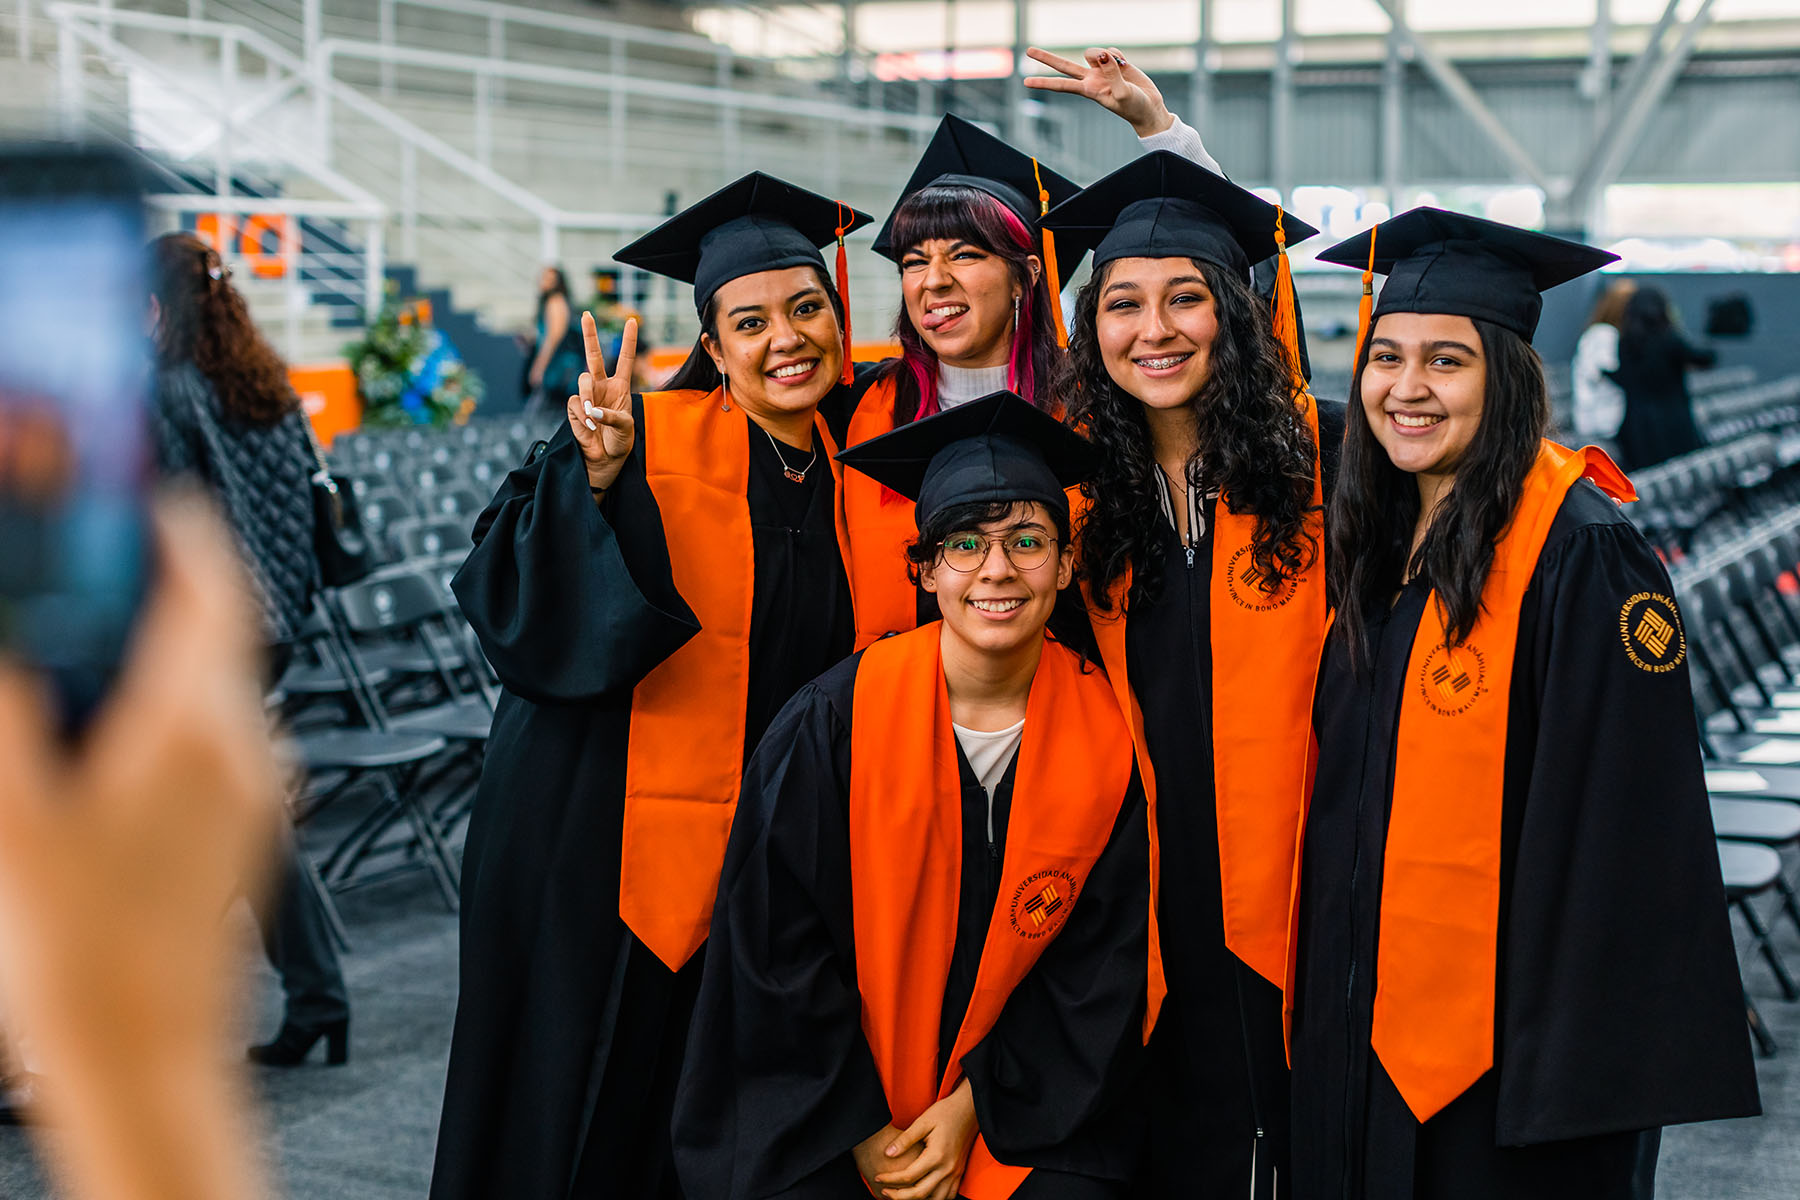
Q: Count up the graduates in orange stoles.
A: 5